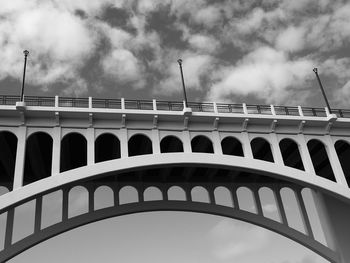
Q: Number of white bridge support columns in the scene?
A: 11